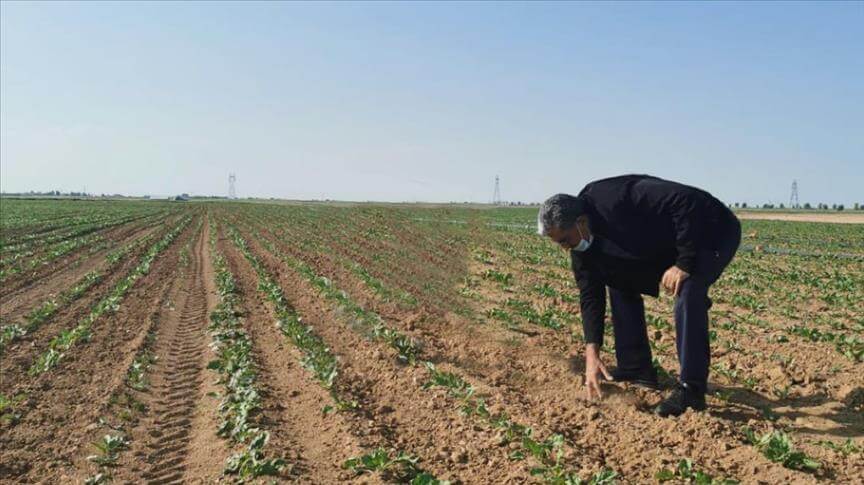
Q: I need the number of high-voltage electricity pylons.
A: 3